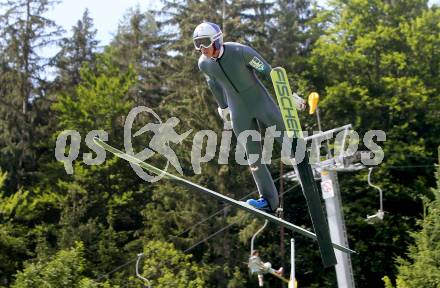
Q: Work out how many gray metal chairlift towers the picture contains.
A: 1